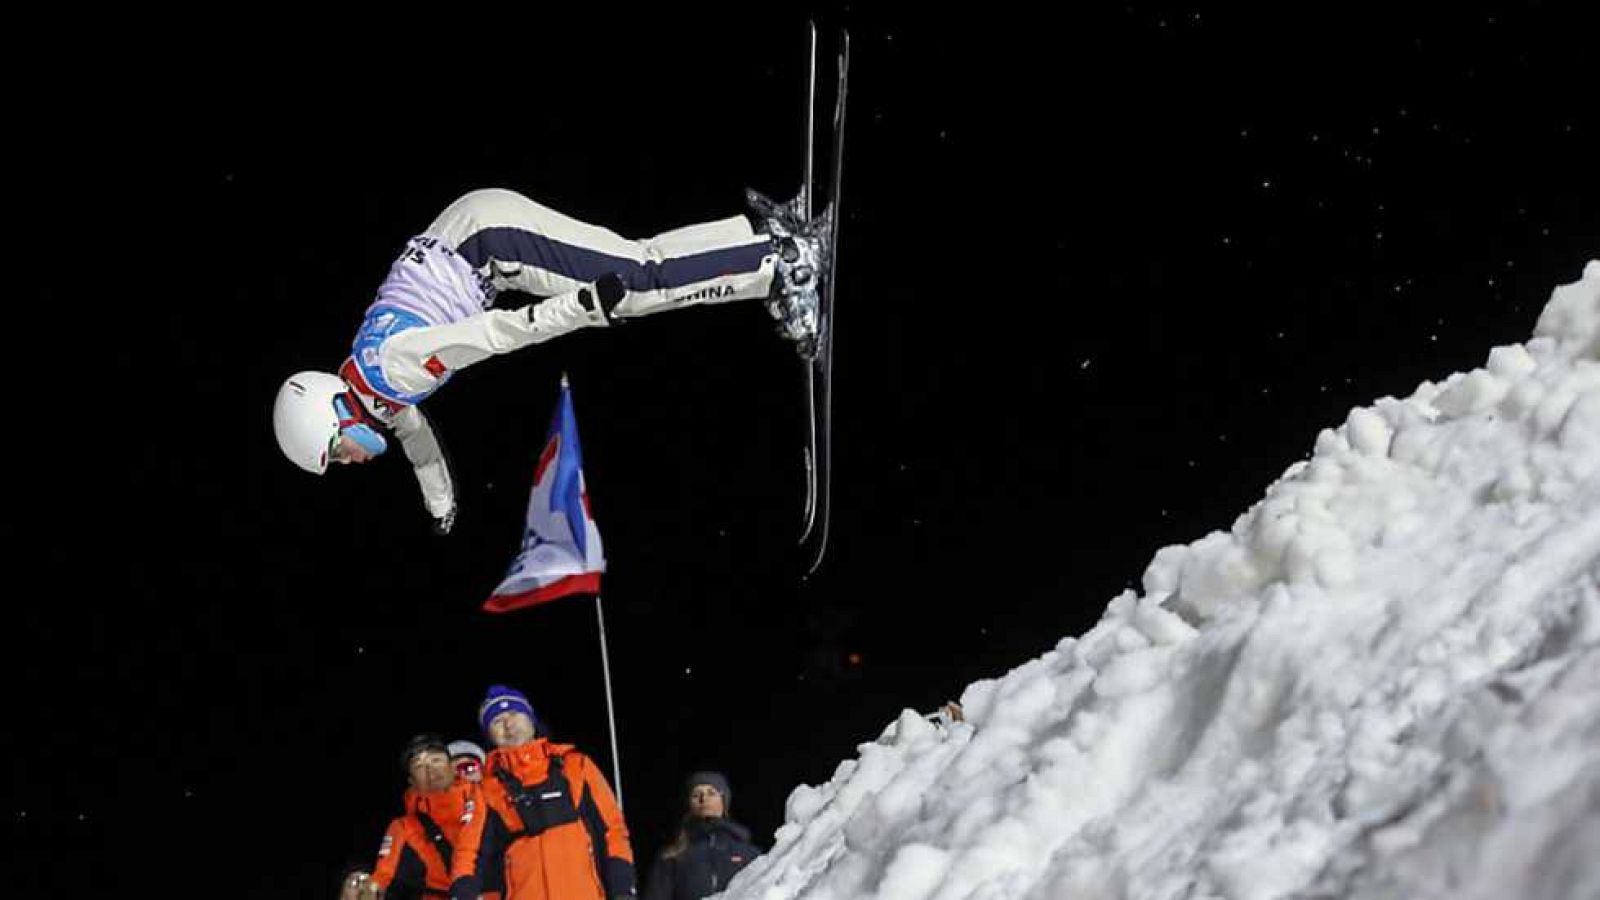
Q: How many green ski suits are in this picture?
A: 0